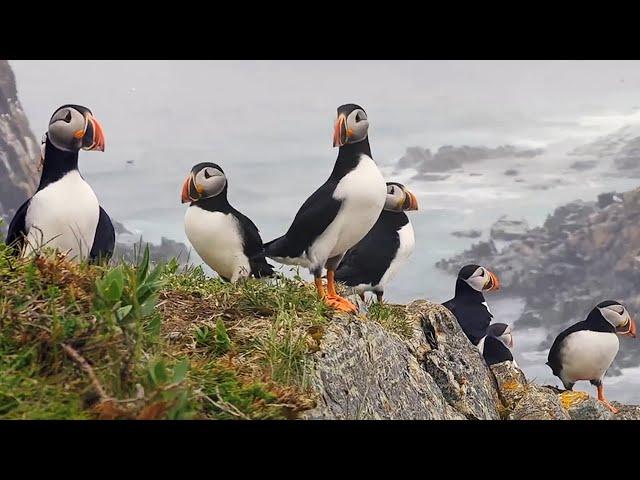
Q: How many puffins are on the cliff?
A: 7